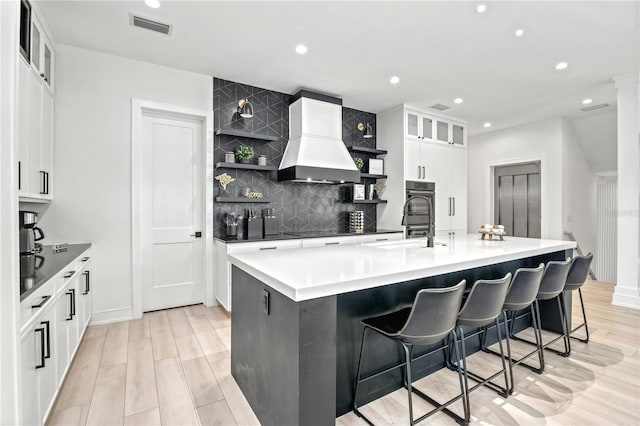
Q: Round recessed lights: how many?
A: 9